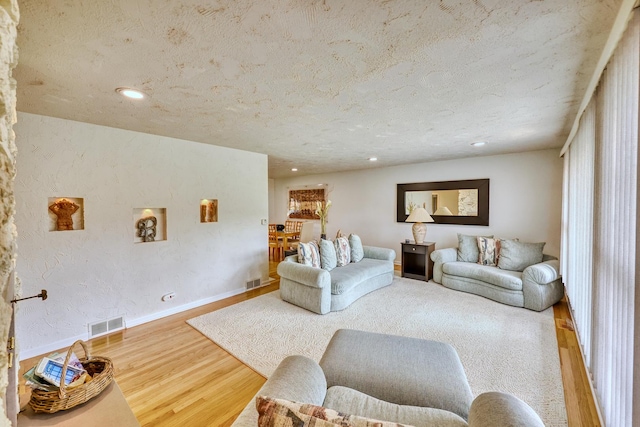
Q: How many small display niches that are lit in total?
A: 3